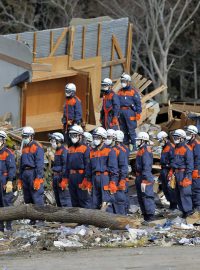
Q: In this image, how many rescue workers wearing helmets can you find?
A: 15